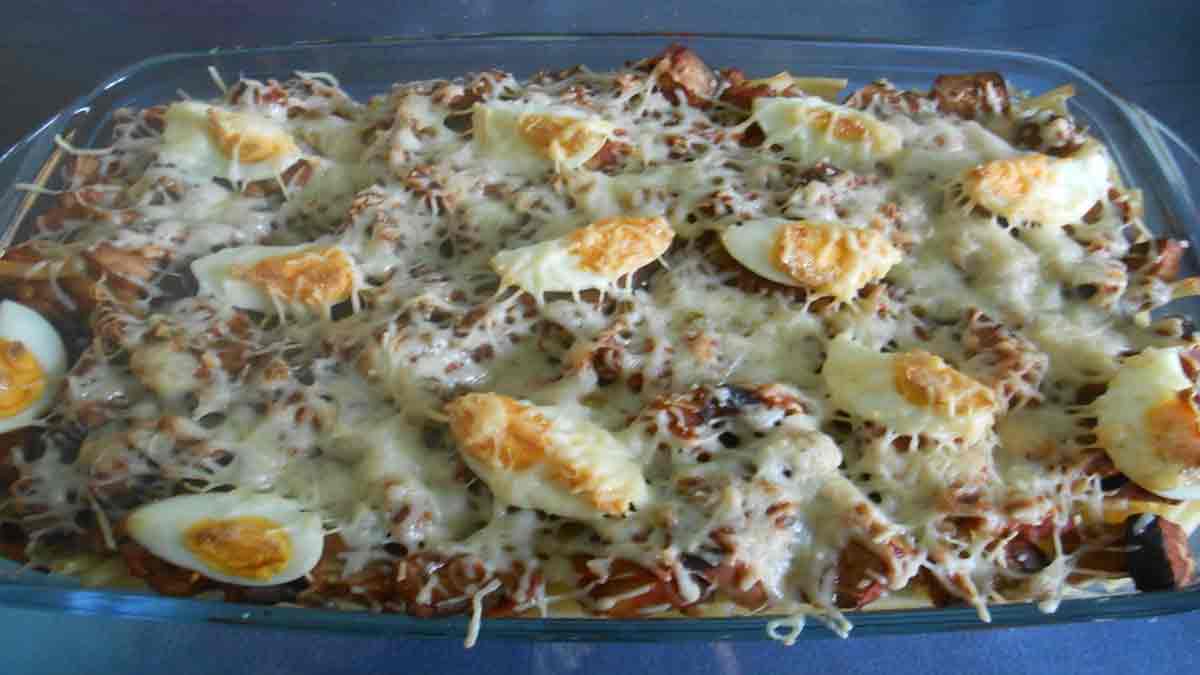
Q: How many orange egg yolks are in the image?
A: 12